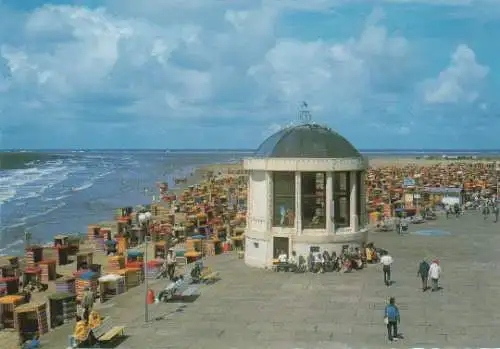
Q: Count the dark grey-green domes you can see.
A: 1